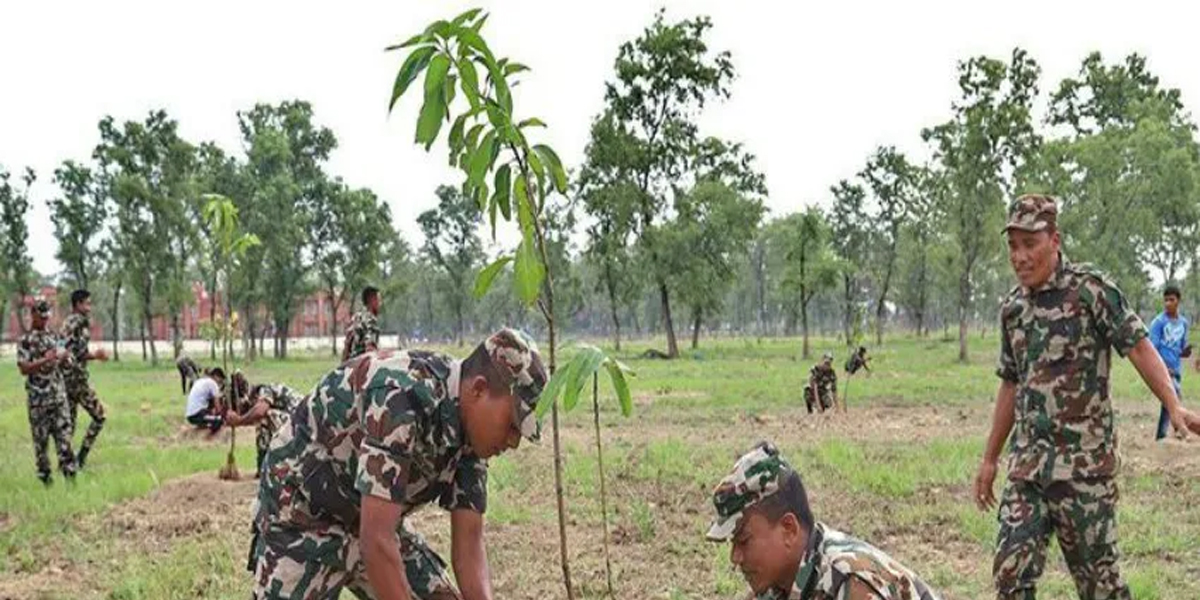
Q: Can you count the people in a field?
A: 13